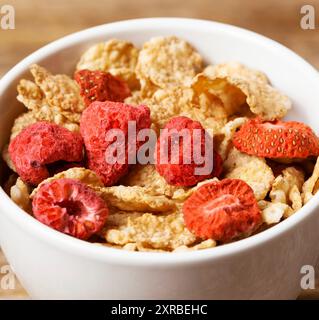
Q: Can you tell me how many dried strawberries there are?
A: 3